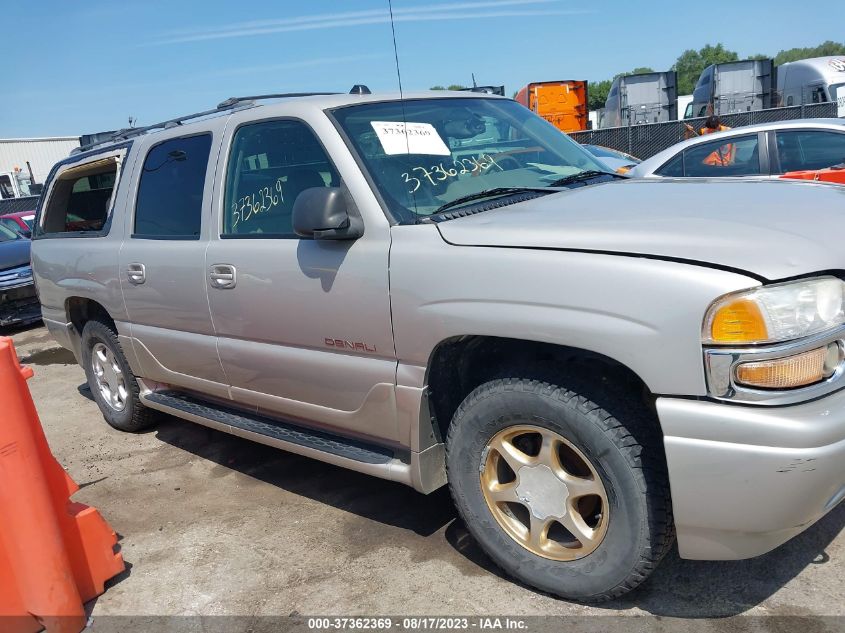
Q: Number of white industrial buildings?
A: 1